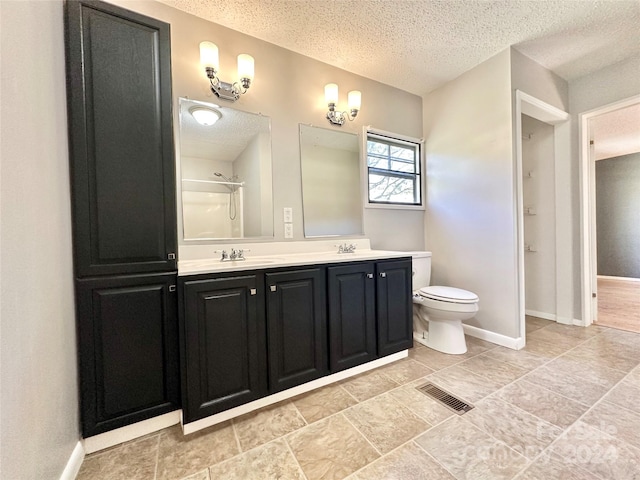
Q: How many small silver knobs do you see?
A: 6